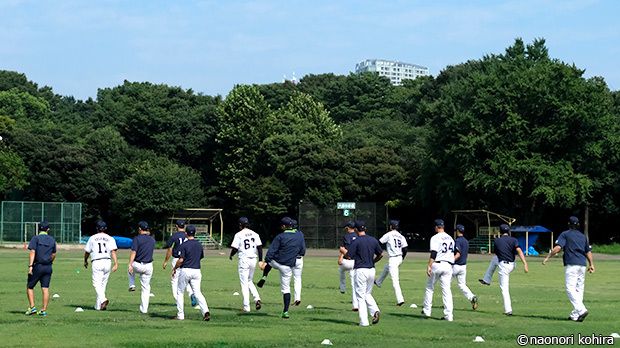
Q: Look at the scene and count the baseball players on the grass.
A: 15